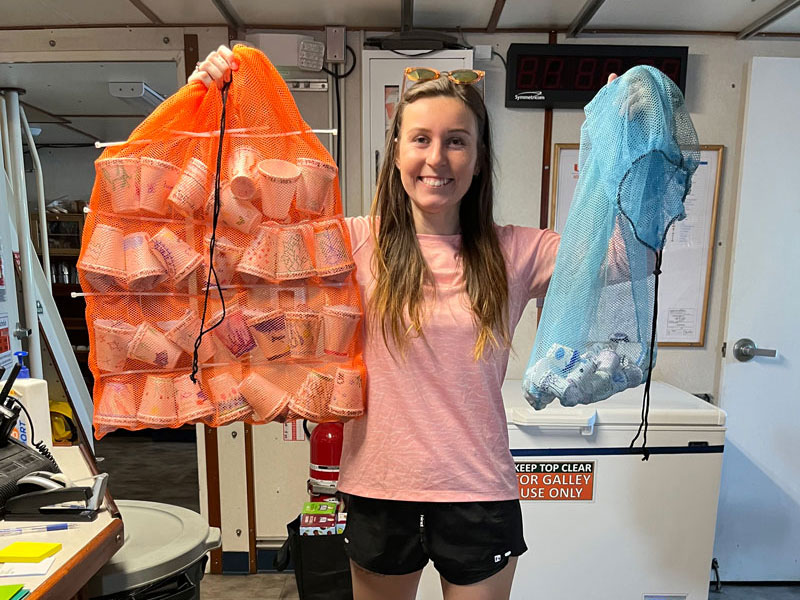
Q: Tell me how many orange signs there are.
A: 1